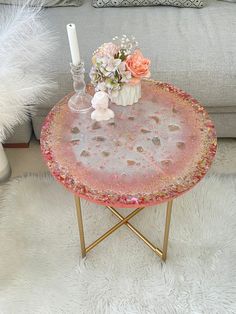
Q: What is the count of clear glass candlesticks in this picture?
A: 1